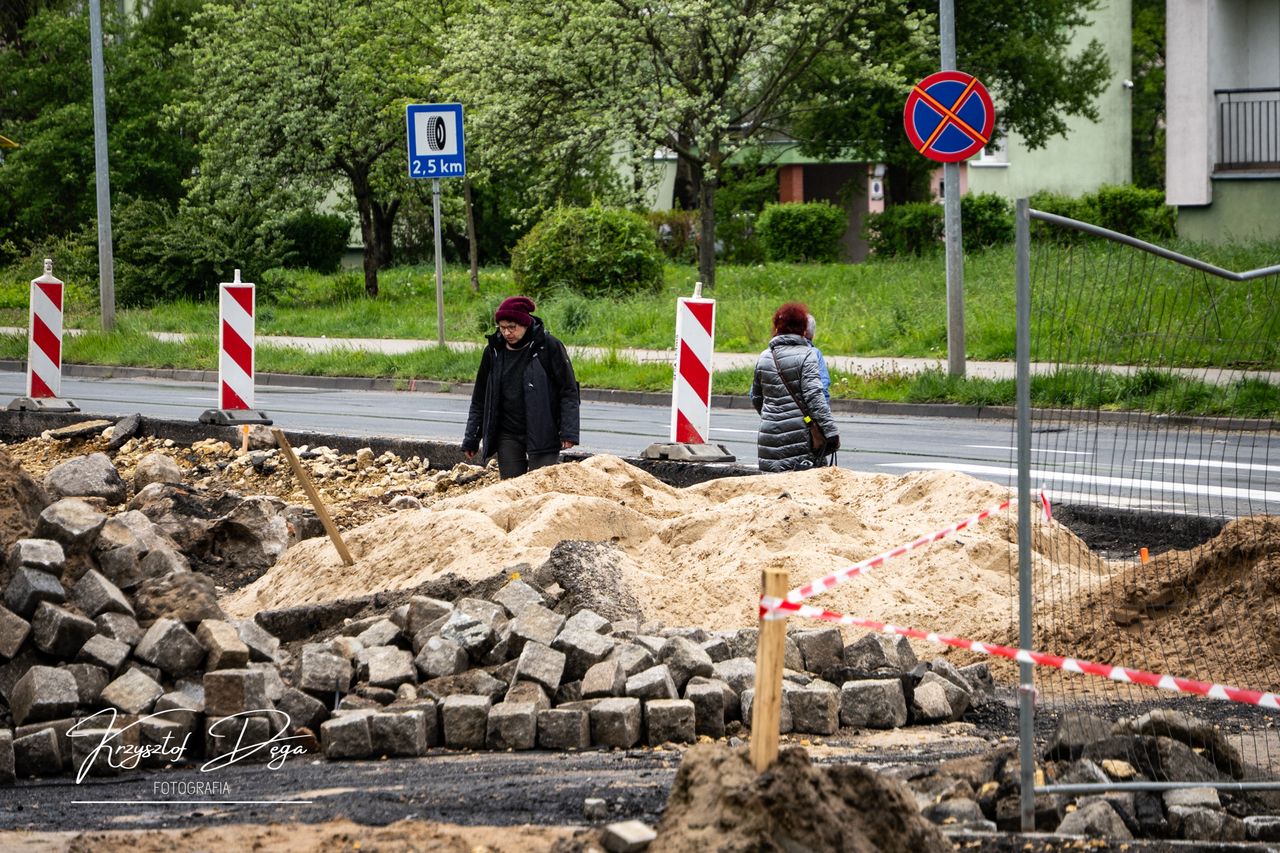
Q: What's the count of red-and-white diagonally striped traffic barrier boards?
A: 3